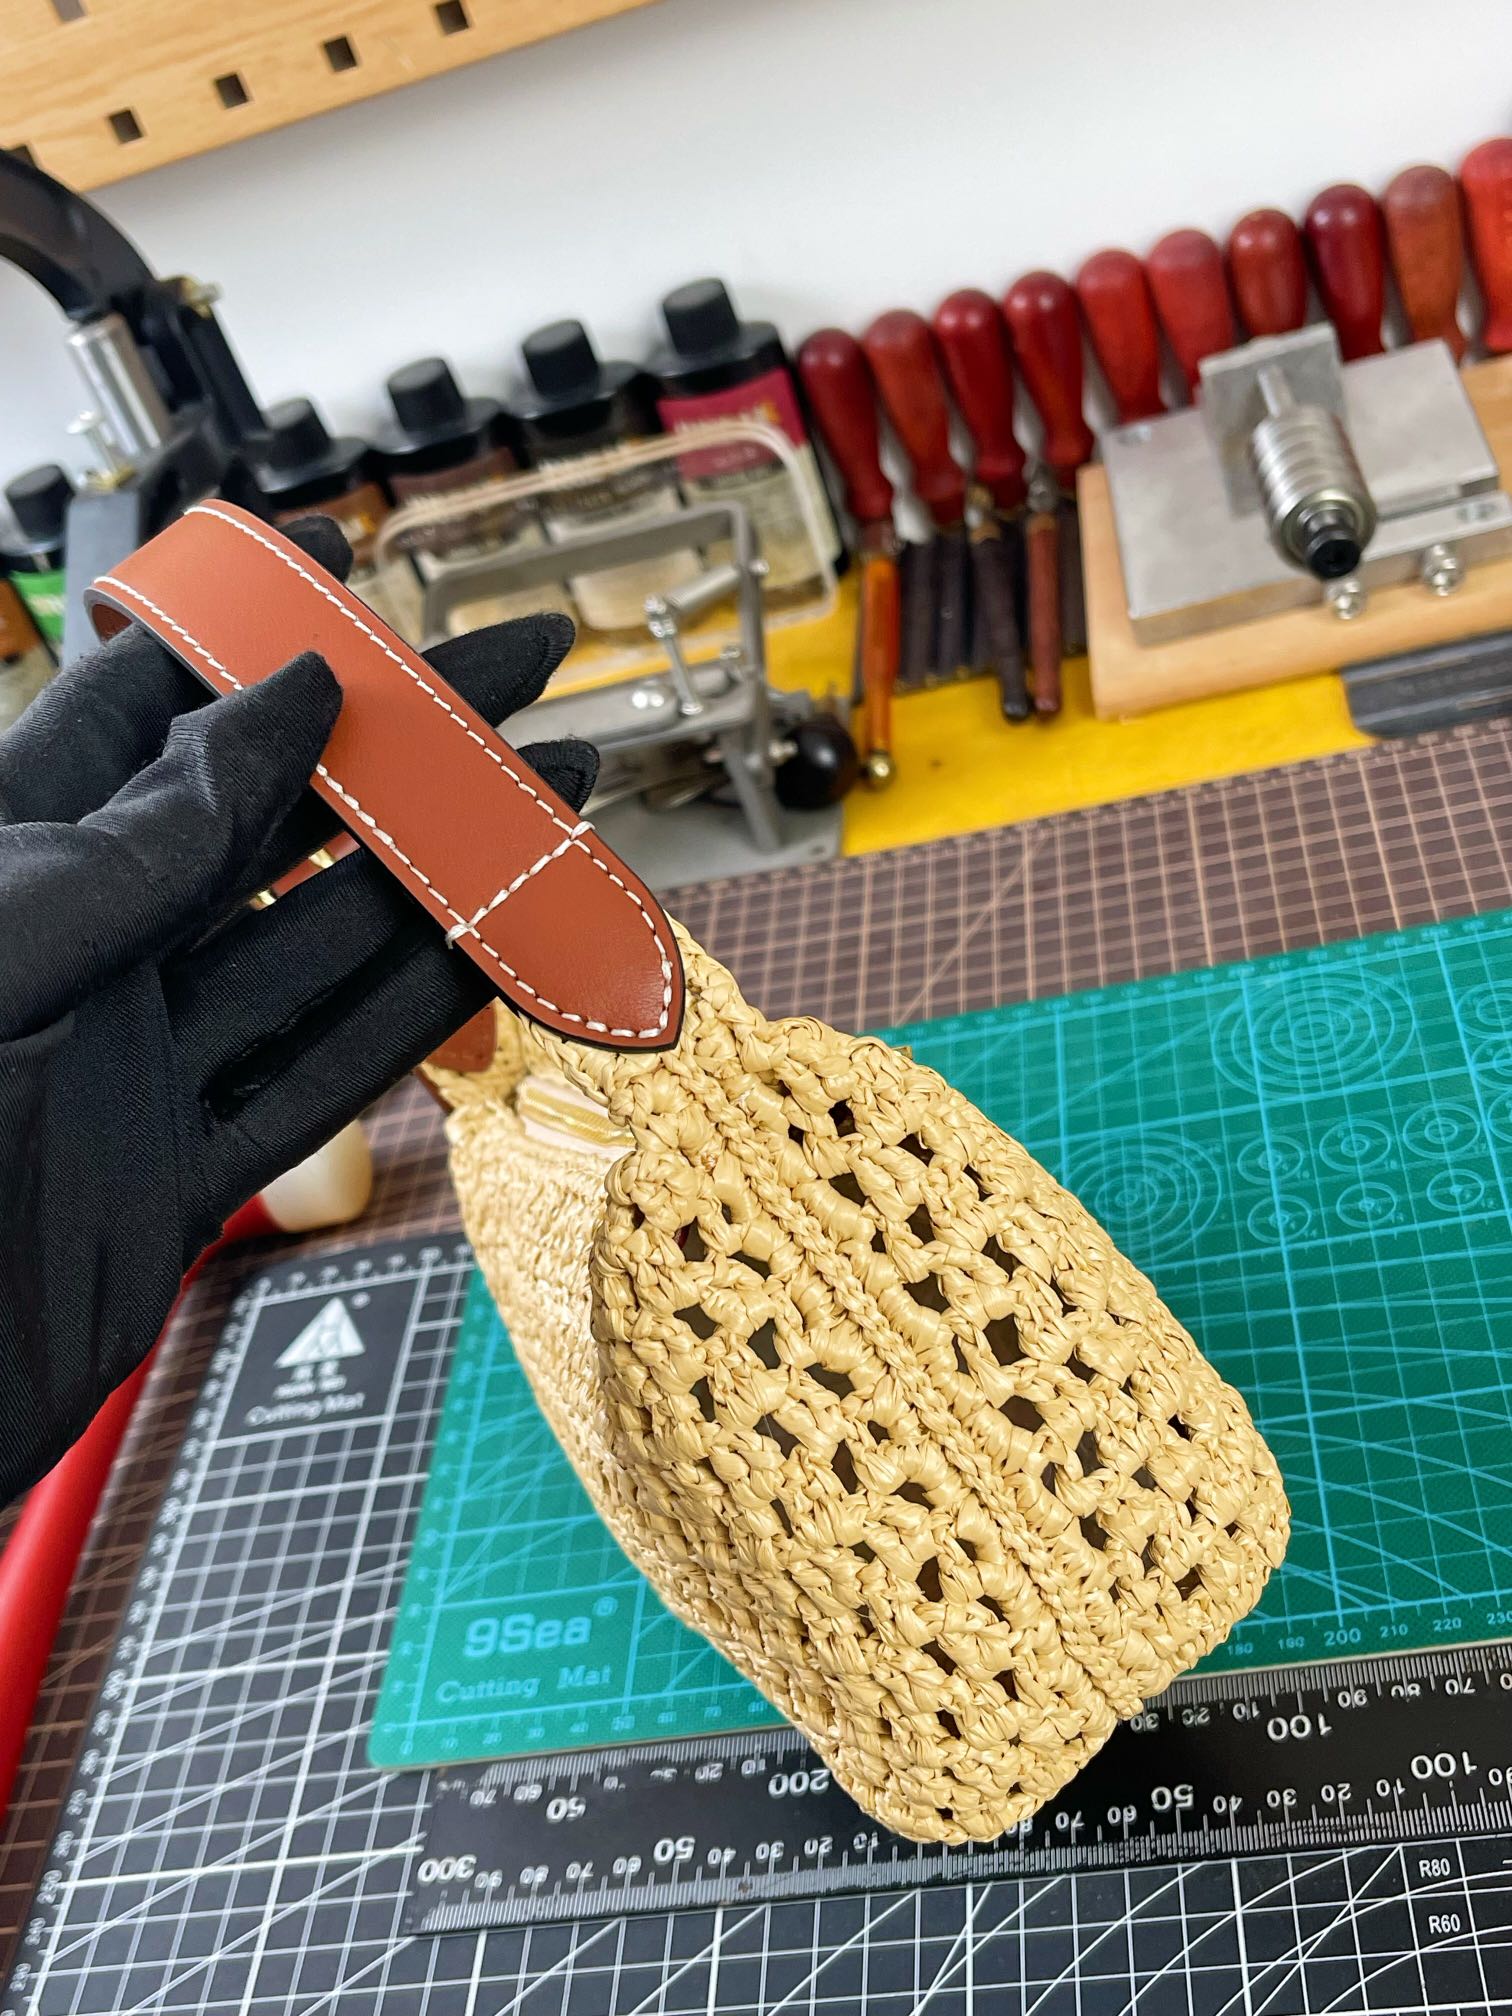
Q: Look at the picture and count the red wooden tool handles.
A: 10